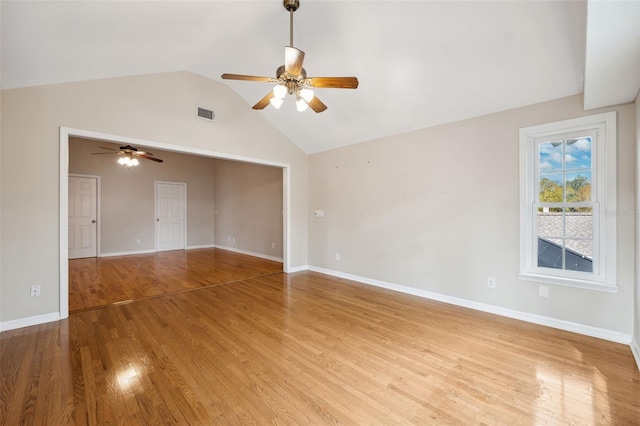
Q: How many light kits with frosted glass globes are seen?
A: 2